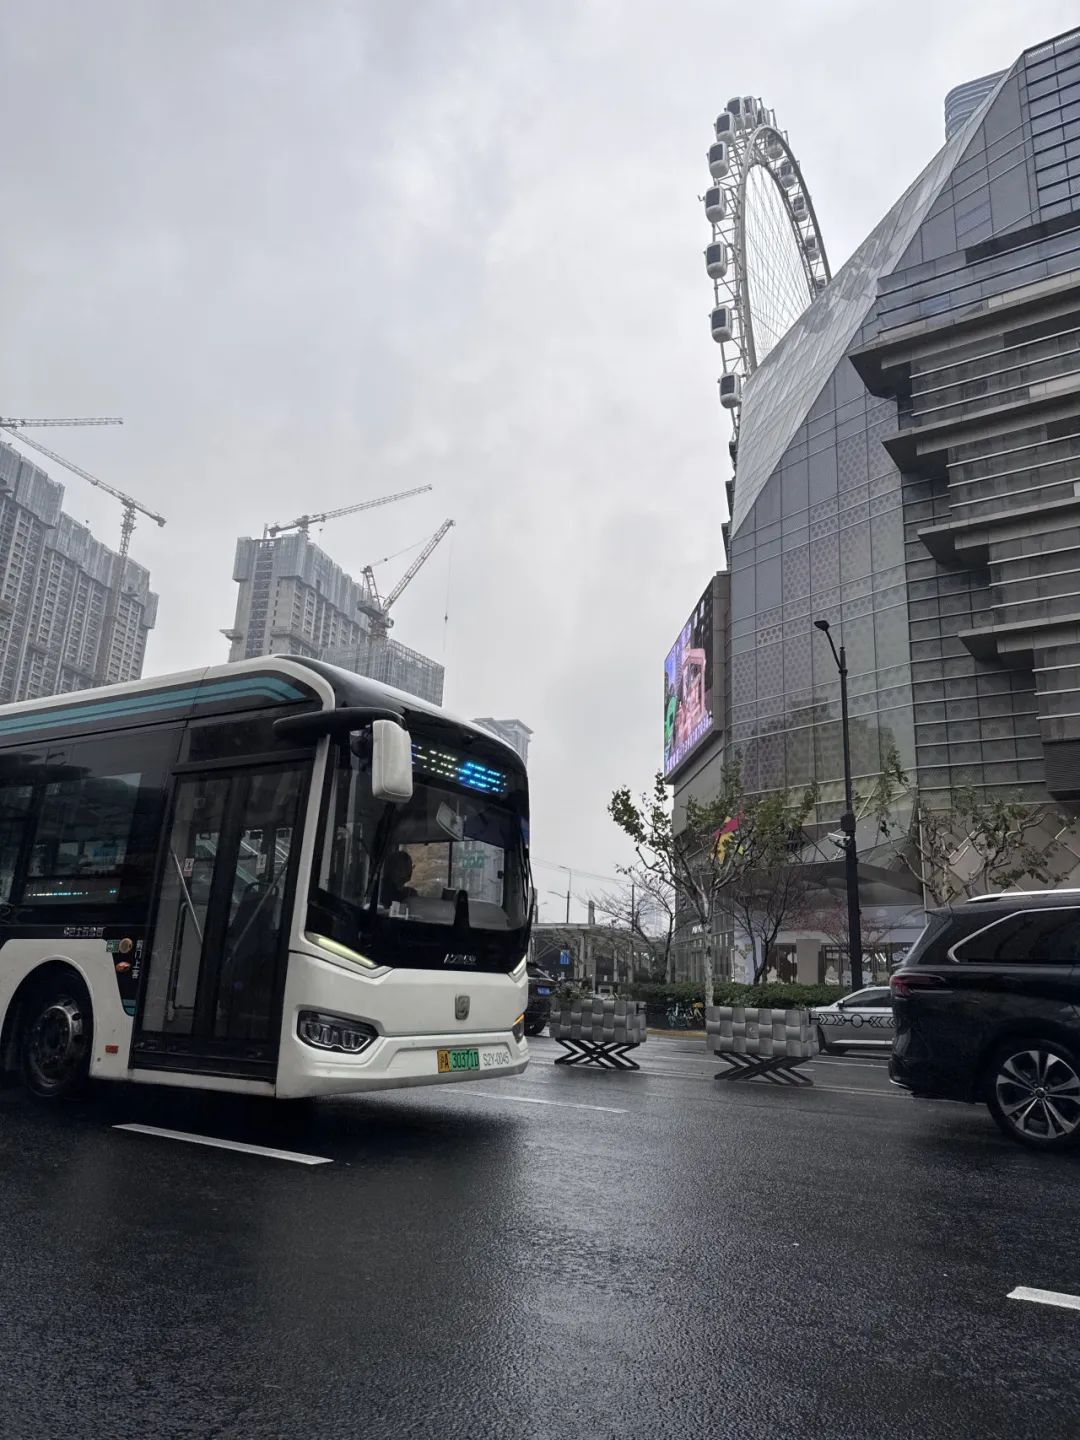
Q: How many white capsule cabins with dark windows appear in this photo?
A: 14